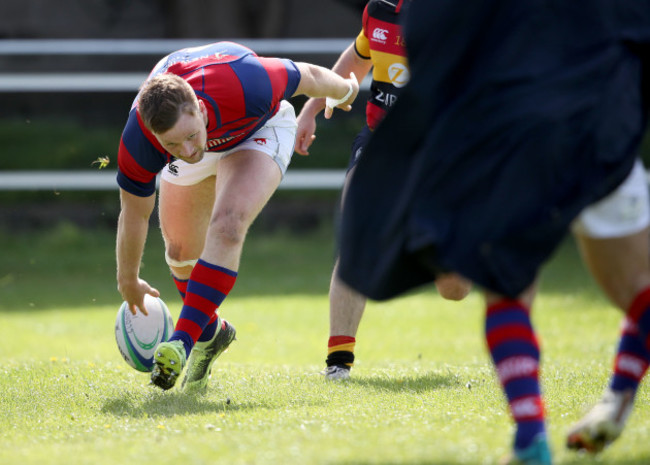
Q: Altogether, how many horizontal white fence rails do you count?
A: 3